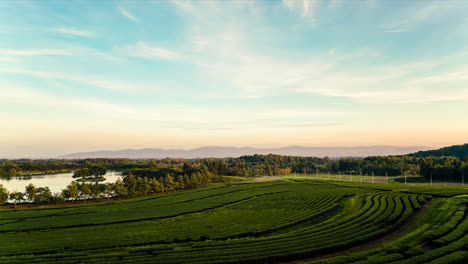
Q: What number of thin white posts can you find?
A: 12